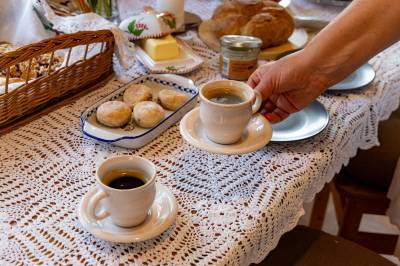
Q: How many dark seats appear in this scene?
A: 2